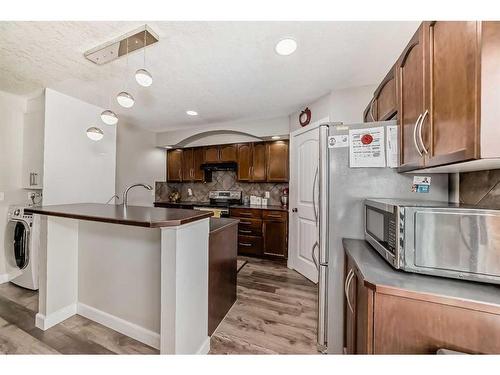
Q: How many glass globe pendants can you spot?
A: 4